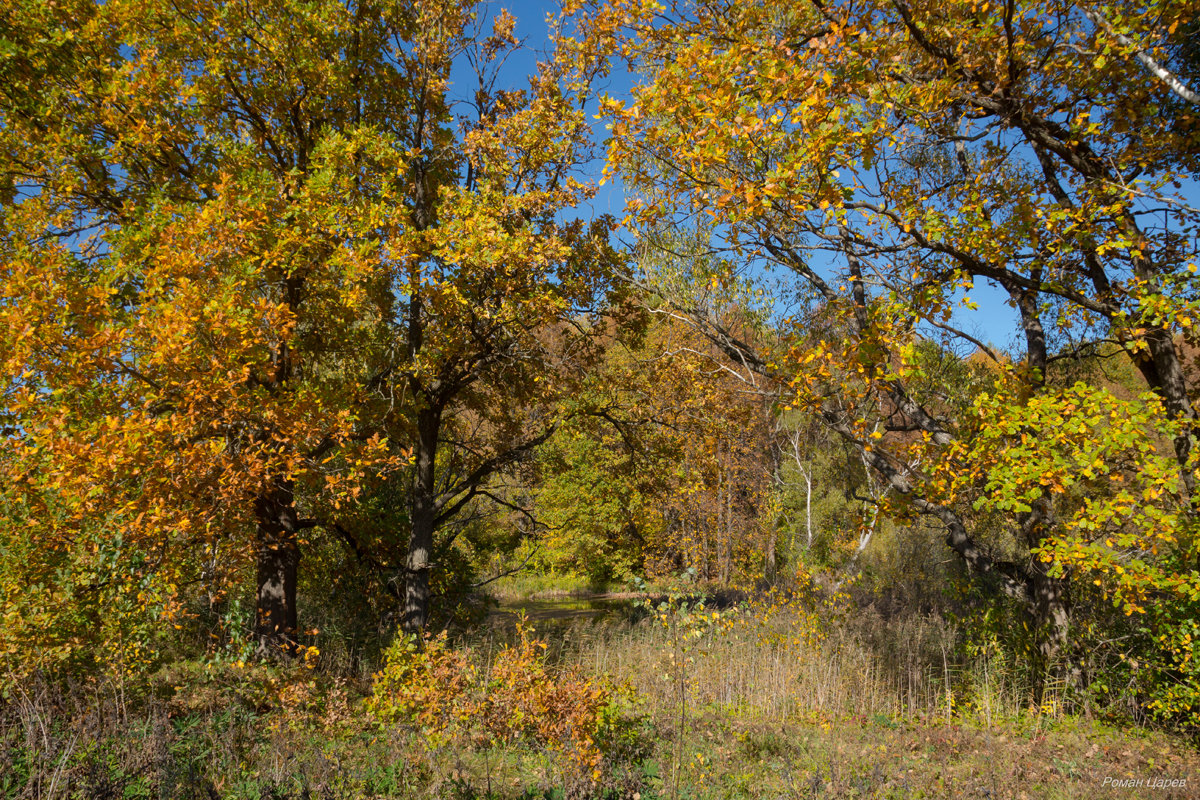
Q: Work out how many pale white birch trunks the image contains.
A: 2